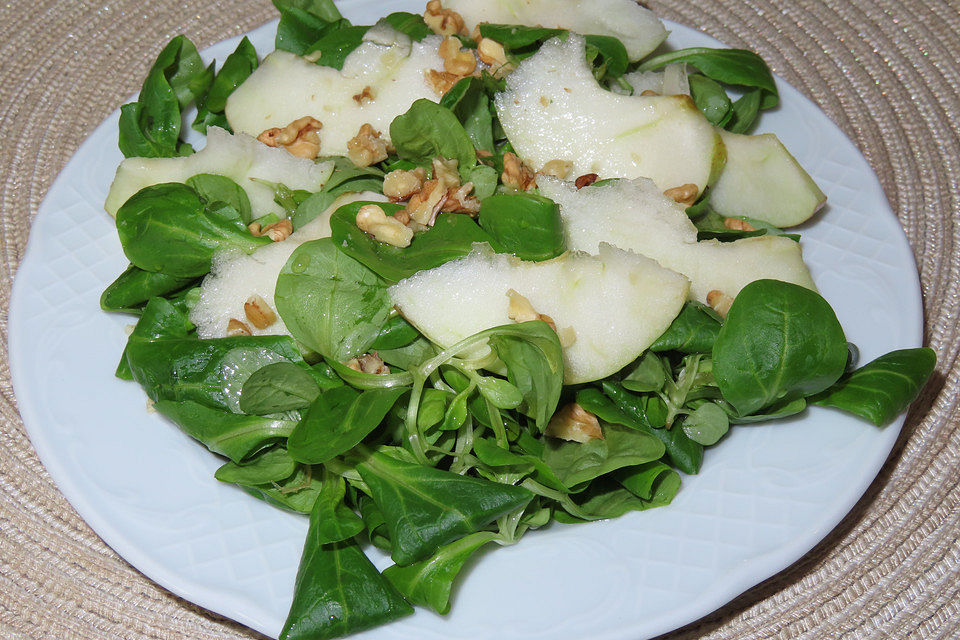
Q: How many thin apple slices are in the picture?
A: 8